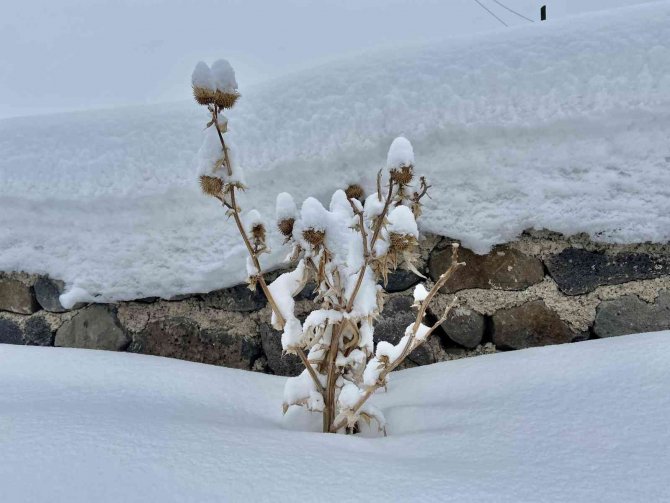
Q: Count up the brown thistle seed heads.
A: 9